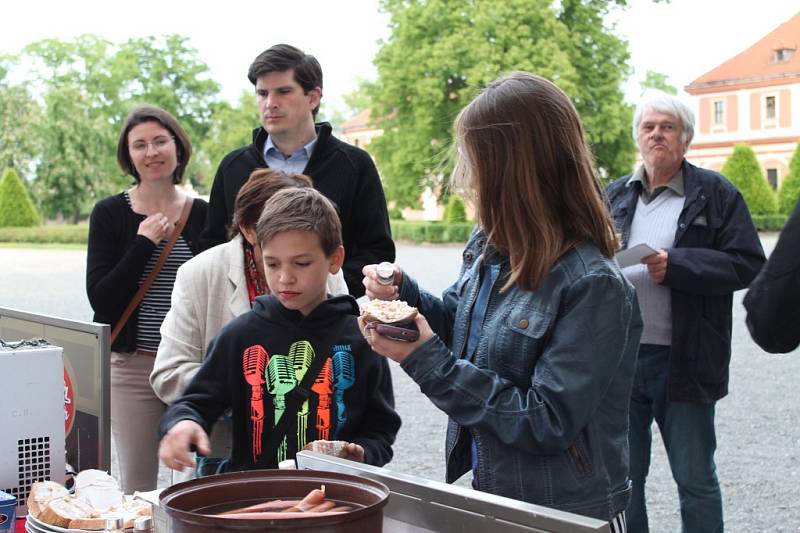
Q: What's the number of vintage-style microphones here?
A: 5